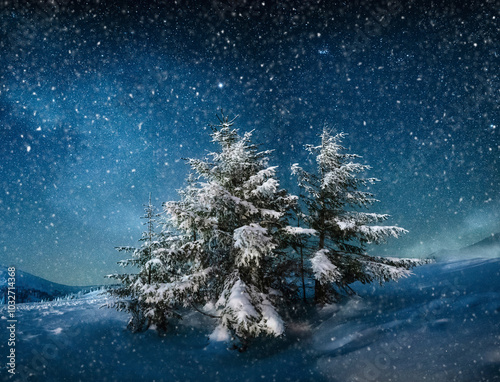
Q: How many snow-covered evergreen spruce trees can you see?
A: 3